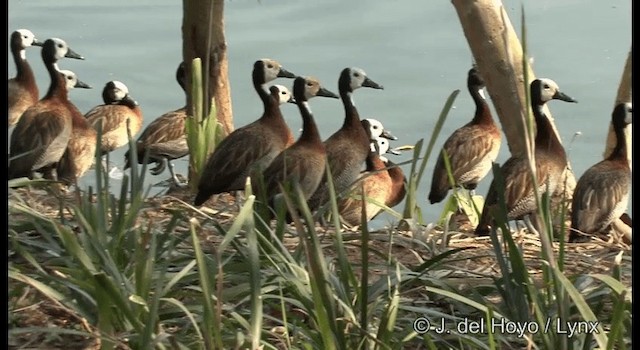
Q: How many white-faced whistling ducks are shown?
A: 14